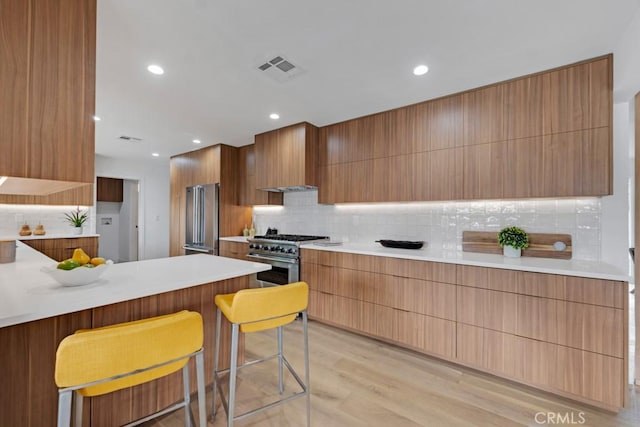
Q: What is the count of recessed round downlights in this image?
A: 6